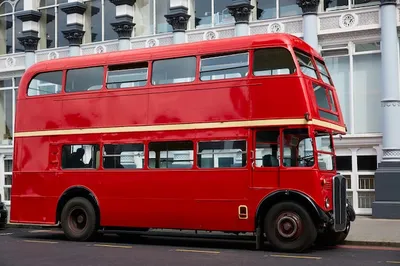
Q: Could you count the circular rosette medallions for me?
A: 7